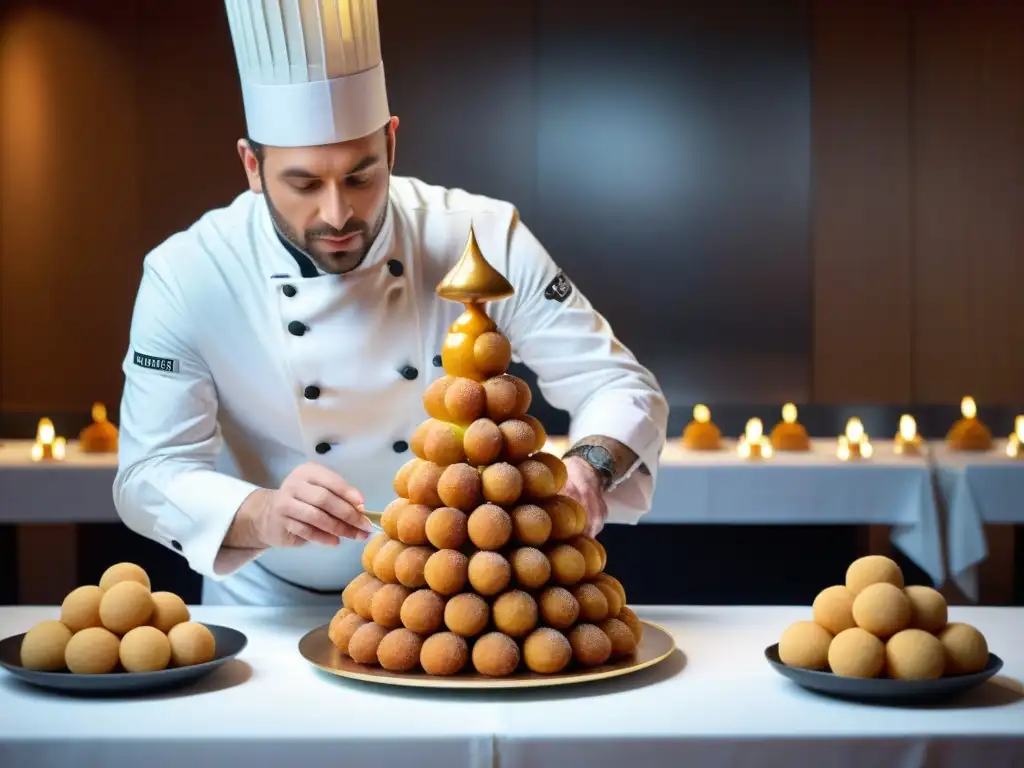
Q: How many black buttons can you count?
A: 9